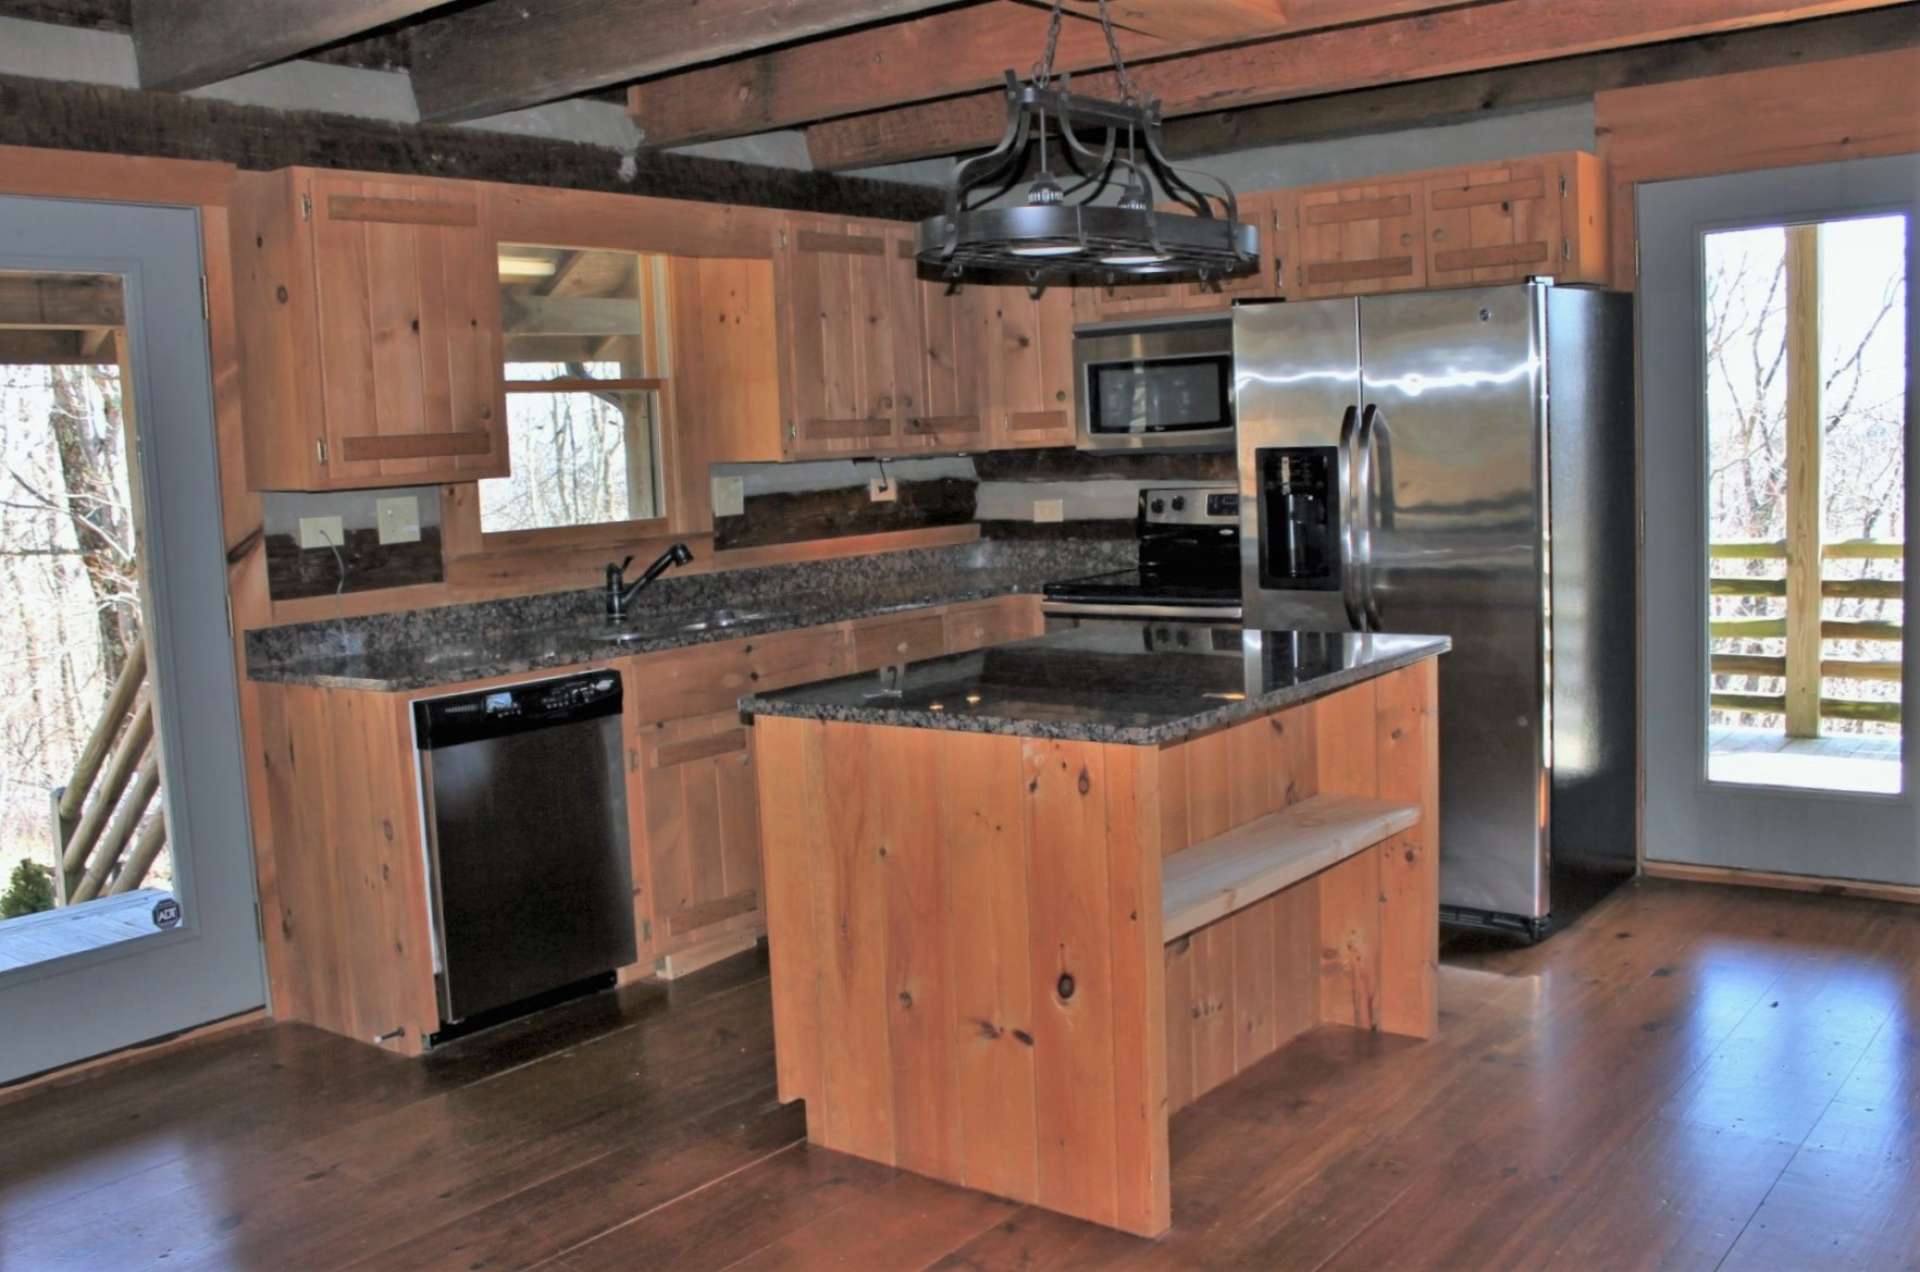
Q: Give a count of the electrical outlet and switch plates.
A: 5